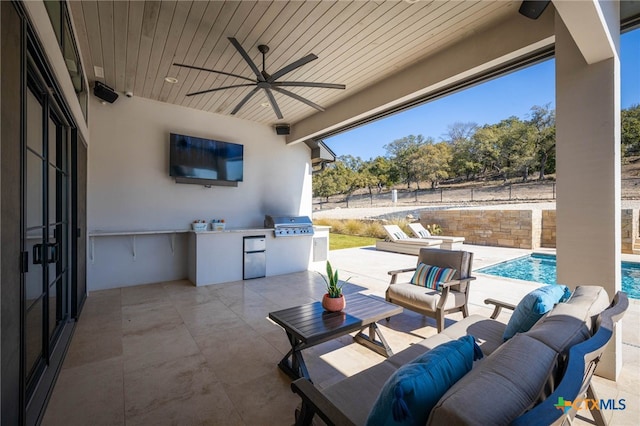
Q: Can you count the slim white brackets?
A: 3